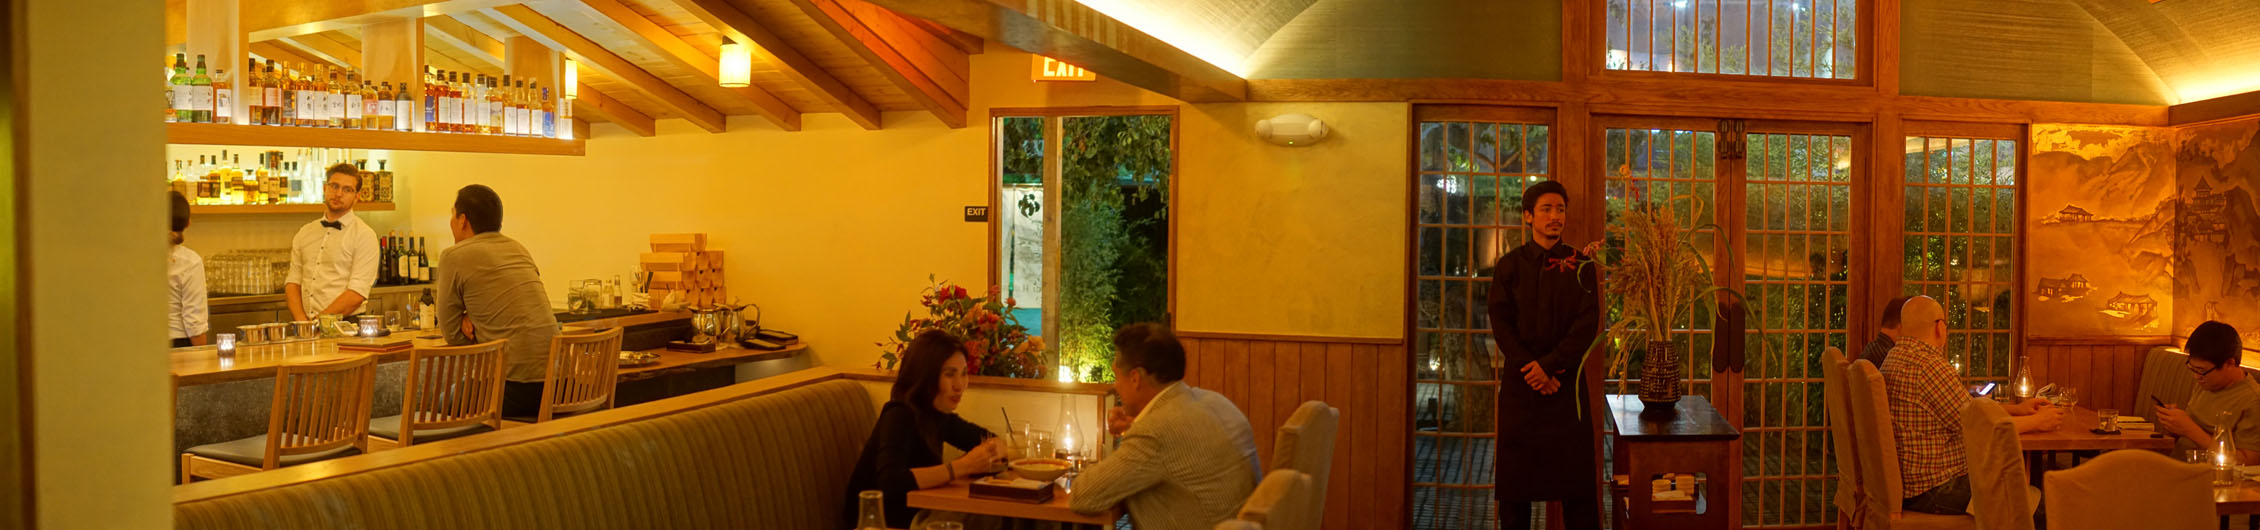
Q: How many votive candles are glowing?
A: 2